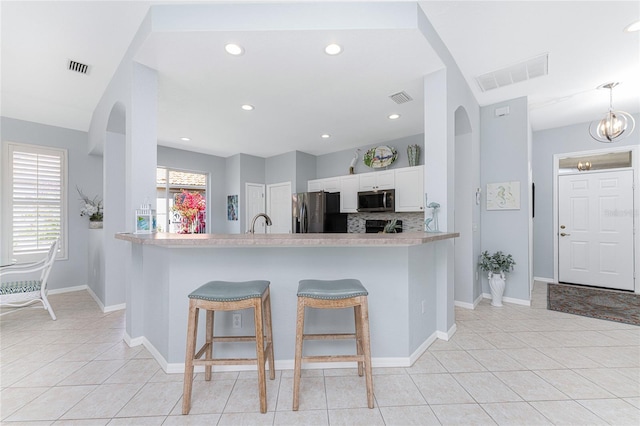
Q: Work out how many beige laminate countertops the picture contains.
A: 1